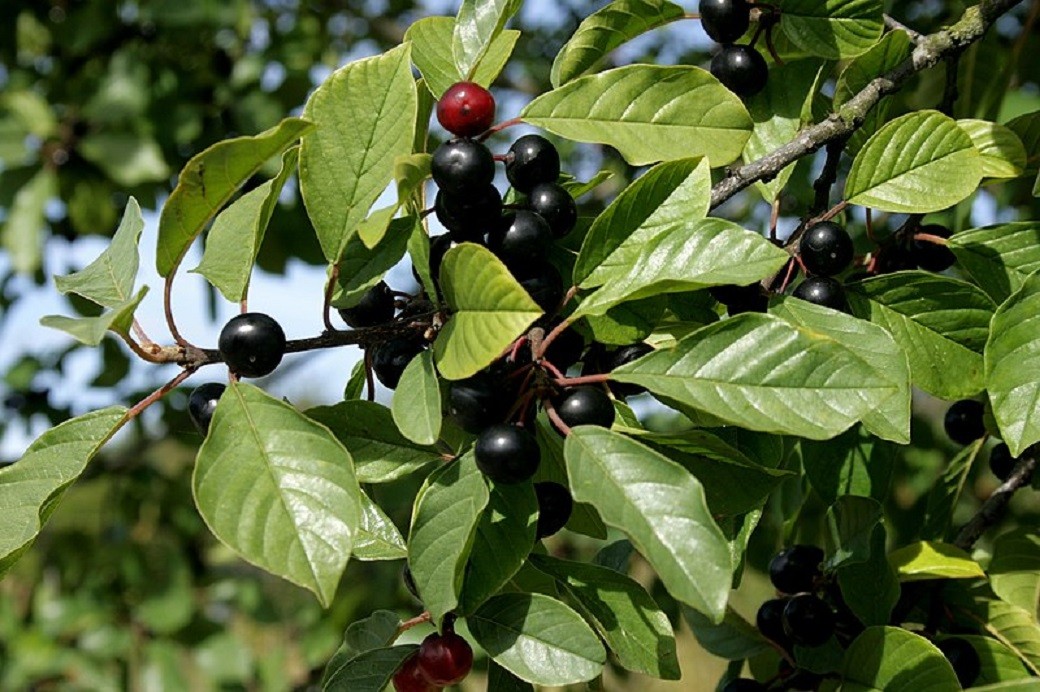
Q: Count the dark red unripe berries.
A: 3